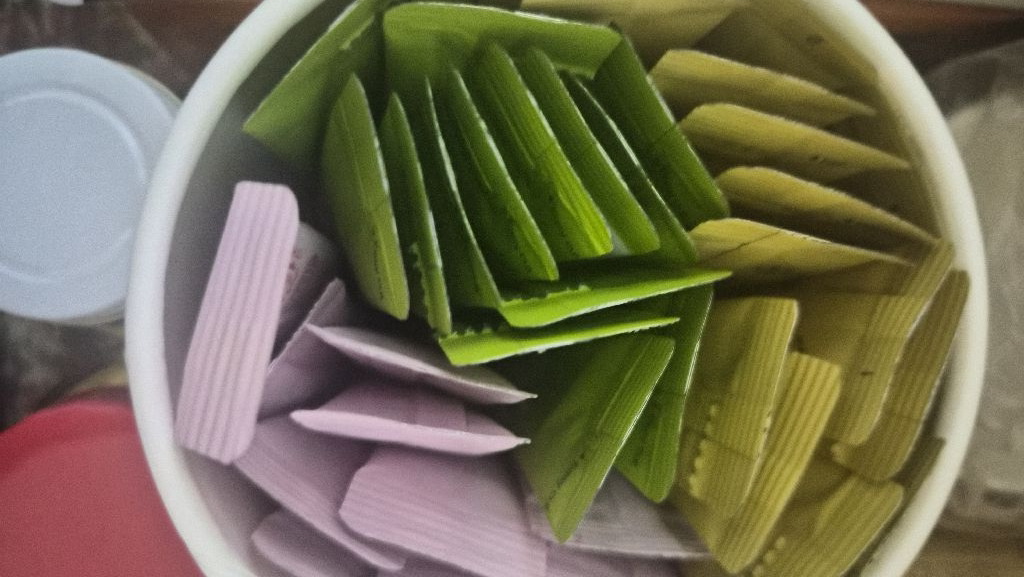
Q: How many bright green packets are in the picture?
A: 14